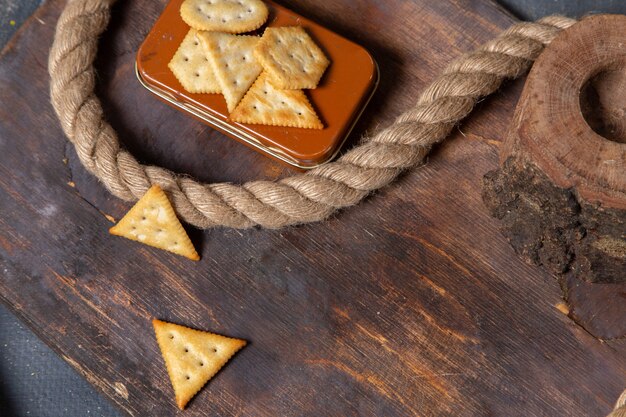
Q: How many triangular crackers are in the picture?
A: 4